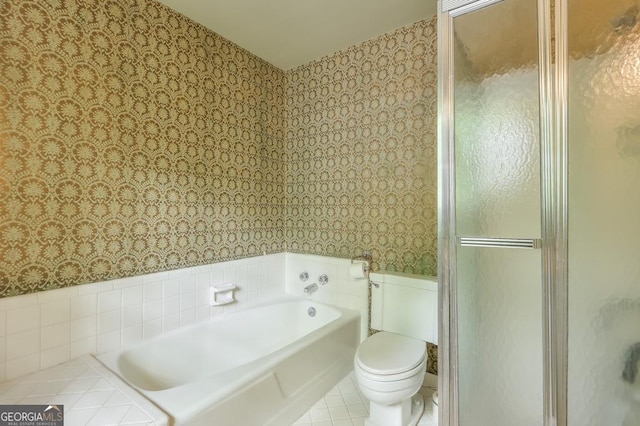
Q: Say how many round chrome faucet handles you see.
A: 2